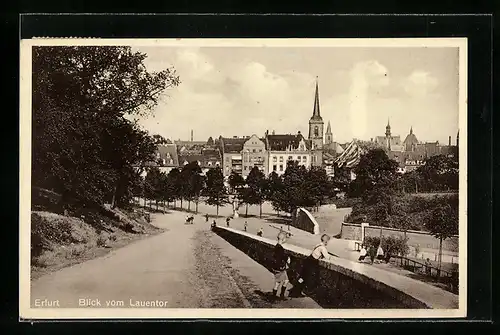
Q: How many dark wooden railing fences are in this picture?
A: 1